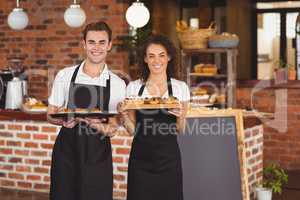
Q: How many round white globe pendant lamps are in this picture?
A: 3